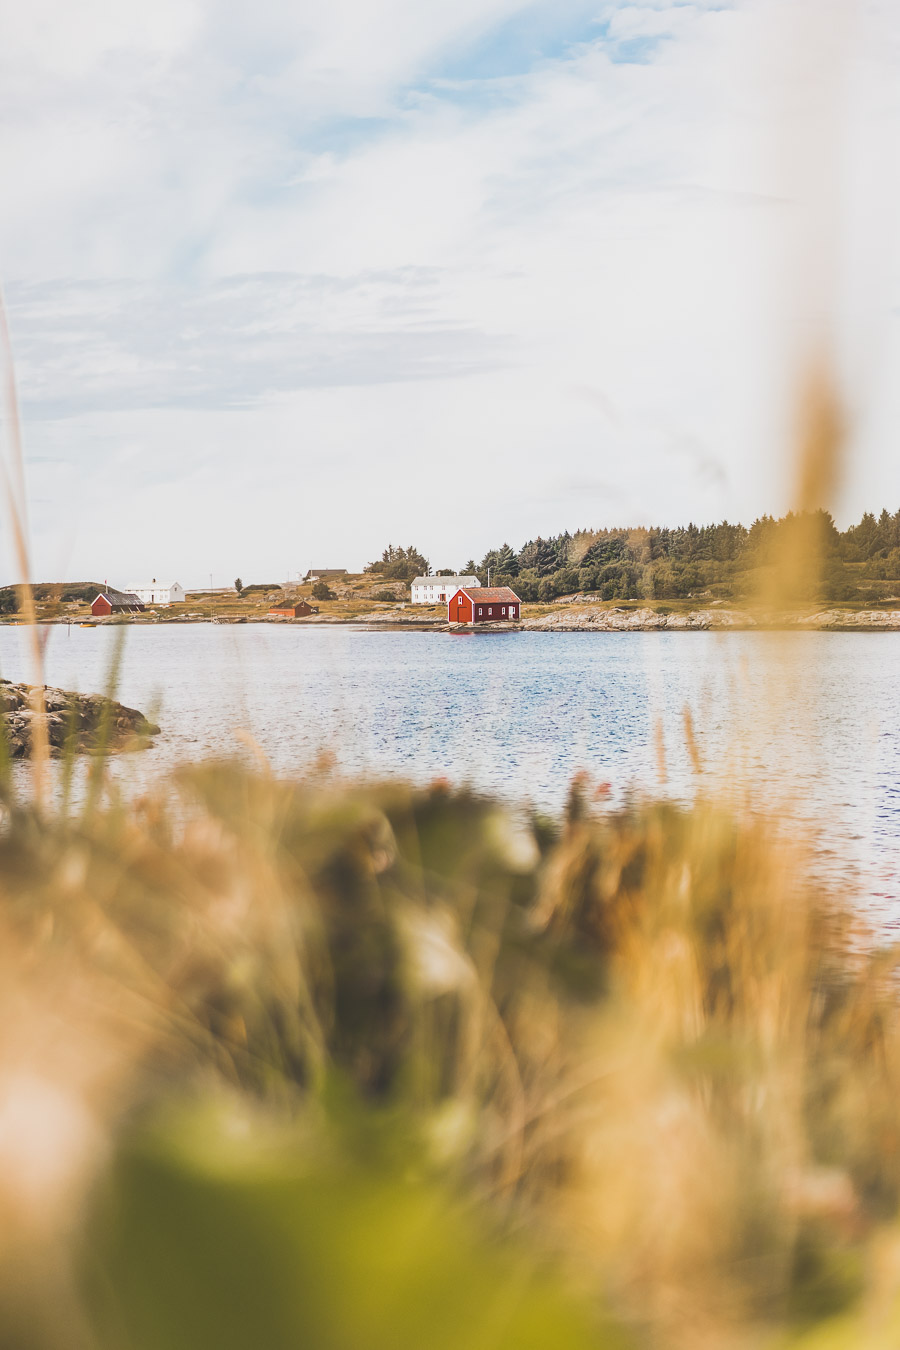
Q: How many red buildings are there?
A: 3